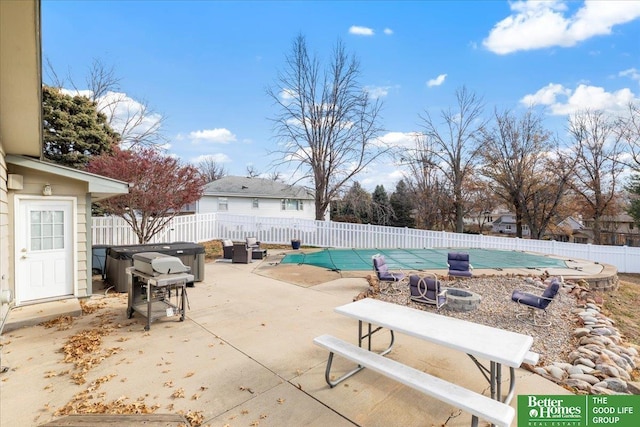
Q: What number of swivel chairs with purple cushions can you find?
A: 4